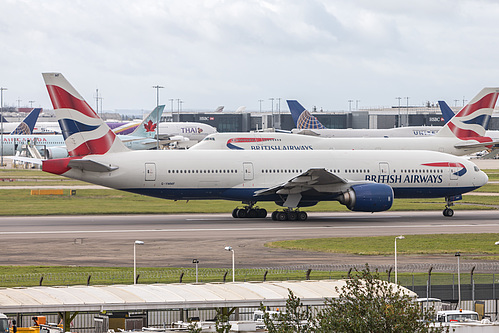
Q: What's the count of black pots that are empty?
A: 0